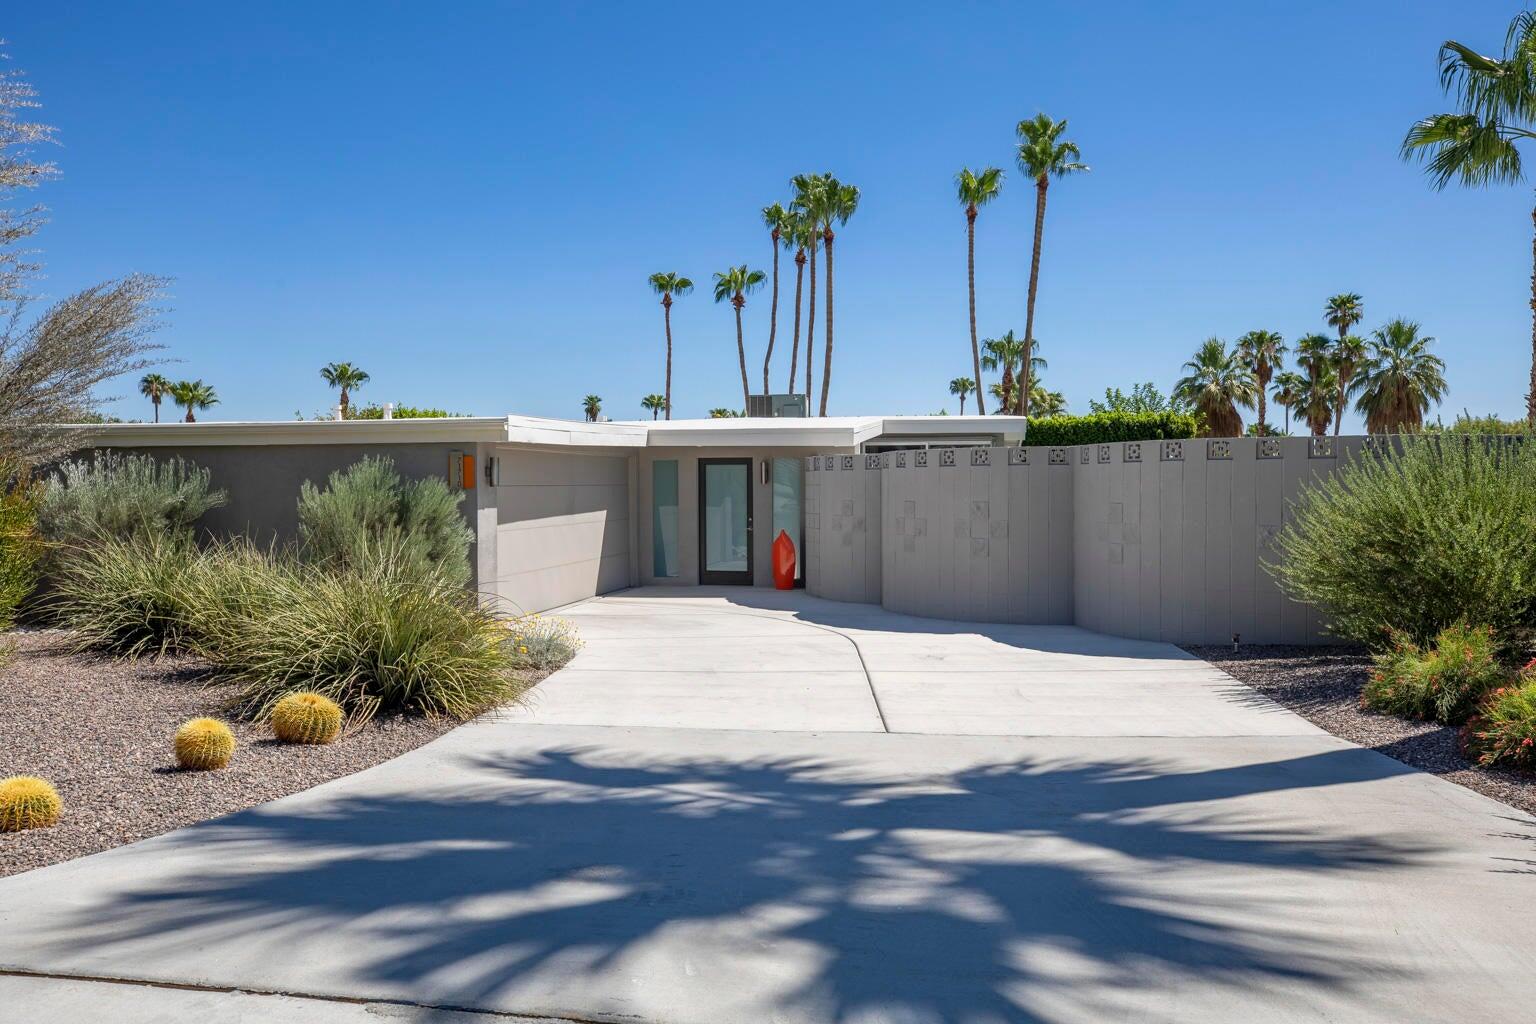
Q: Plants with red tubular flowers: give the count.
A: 2